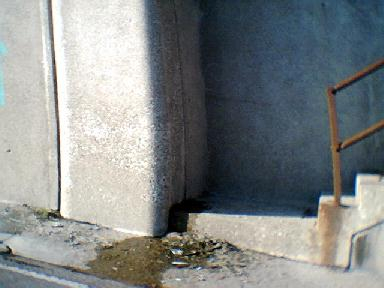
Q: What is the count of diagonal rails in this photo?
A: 2